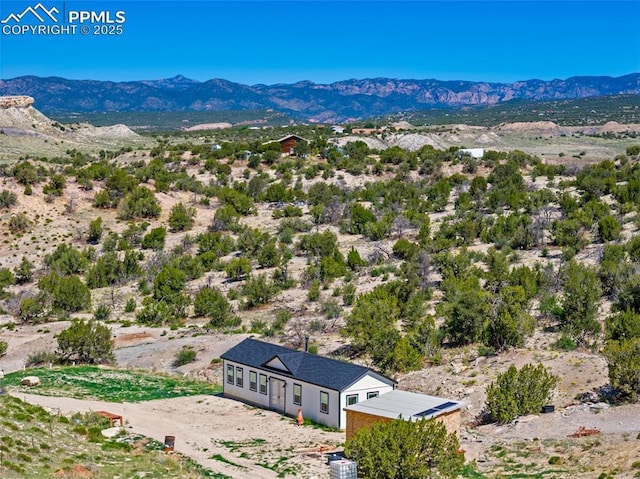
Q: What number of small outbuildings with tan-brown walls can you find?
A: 1